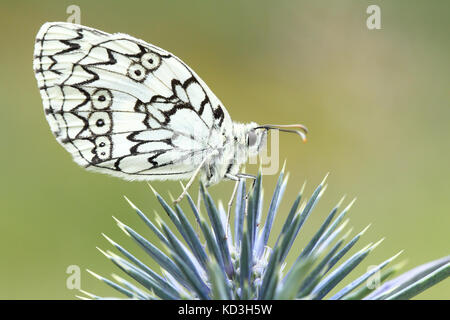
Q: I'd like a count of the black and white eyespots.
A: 5